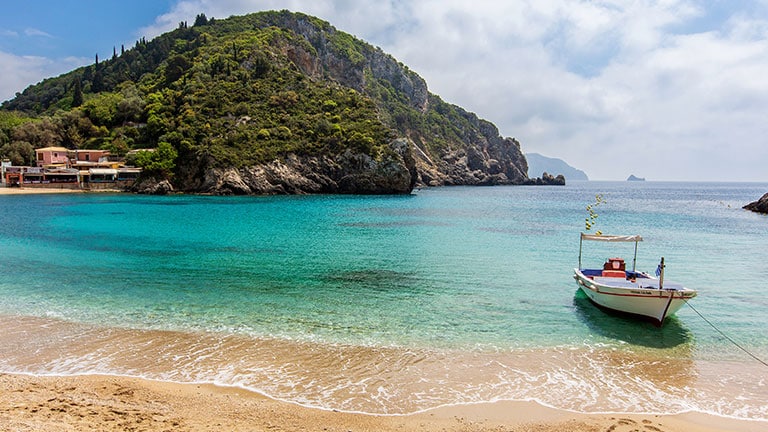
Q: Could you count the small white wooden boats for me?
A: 1